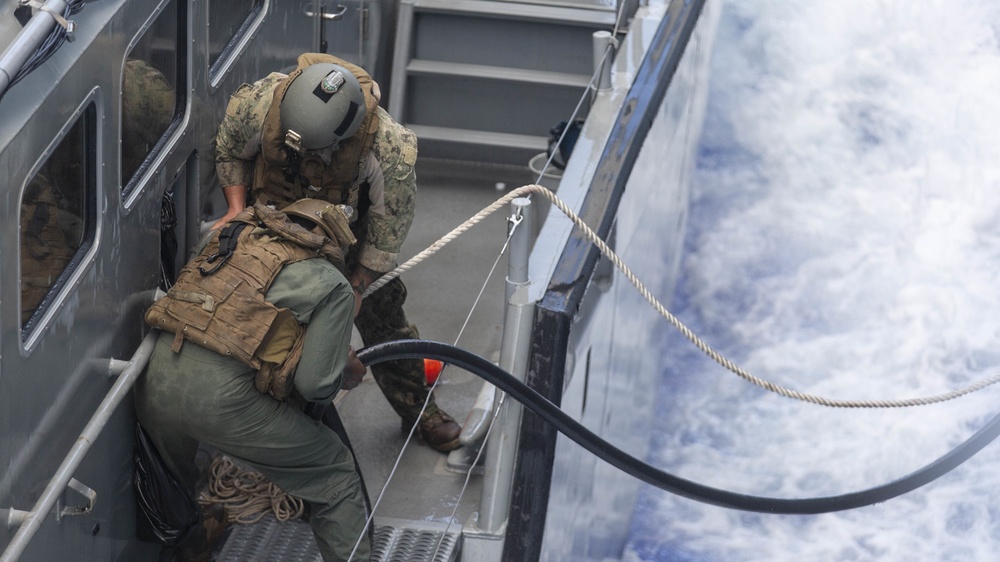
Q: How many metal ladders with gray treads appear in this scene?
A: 1